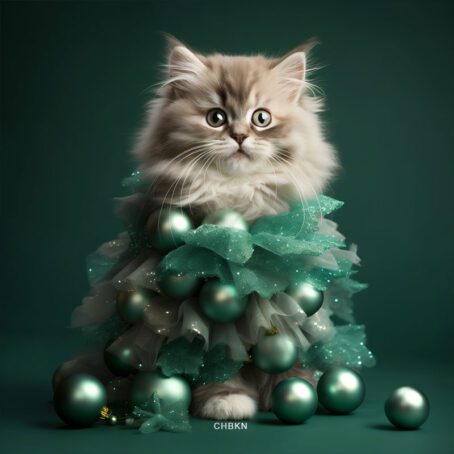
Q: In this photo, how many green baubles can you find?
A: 13